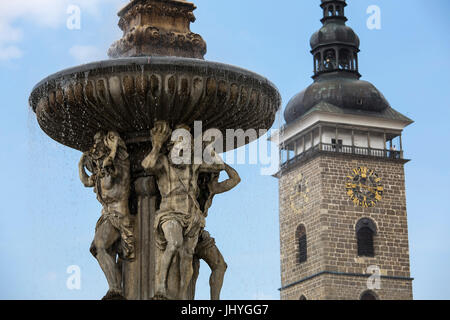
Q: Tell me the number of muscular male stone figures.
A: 3